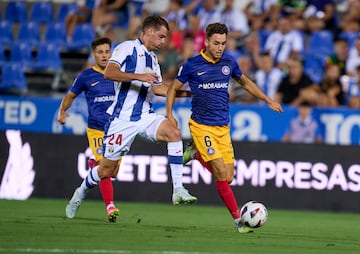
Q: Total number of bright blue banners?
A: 1